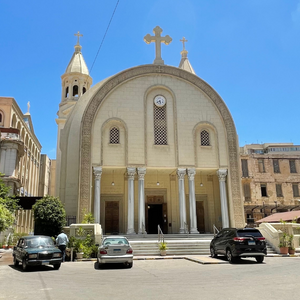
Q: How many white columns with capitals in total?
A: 6